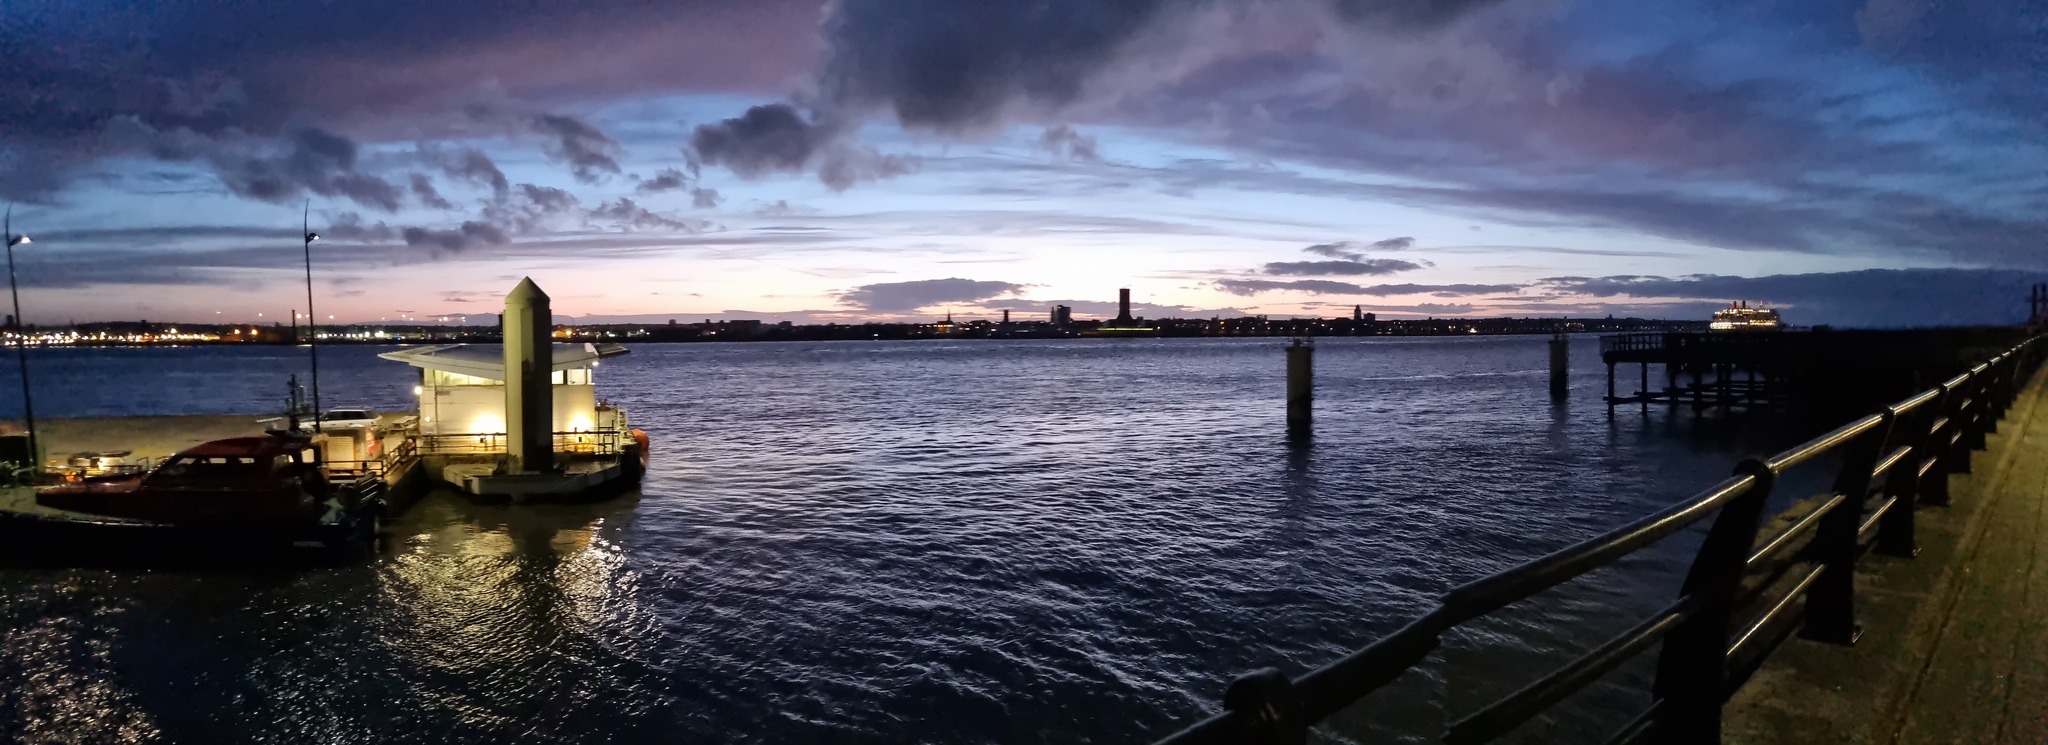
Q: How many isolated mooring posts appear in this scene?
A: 2